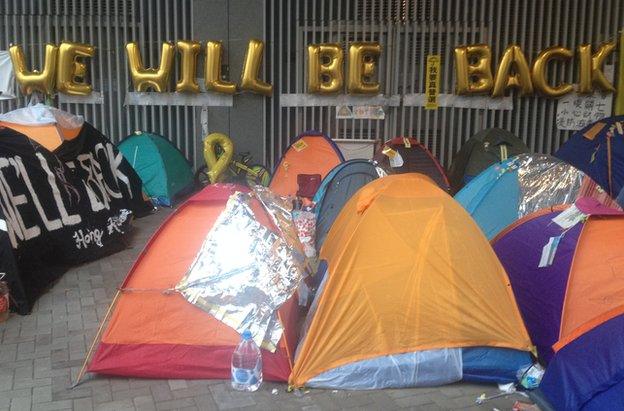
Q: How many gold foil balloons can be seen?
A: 12